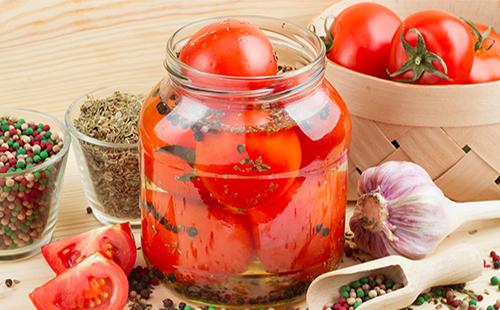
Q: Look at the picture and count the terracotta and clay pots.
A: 0